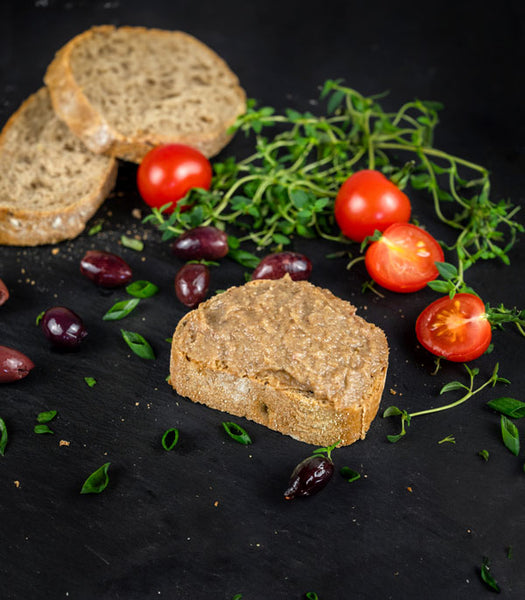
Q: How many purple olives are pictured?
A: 8